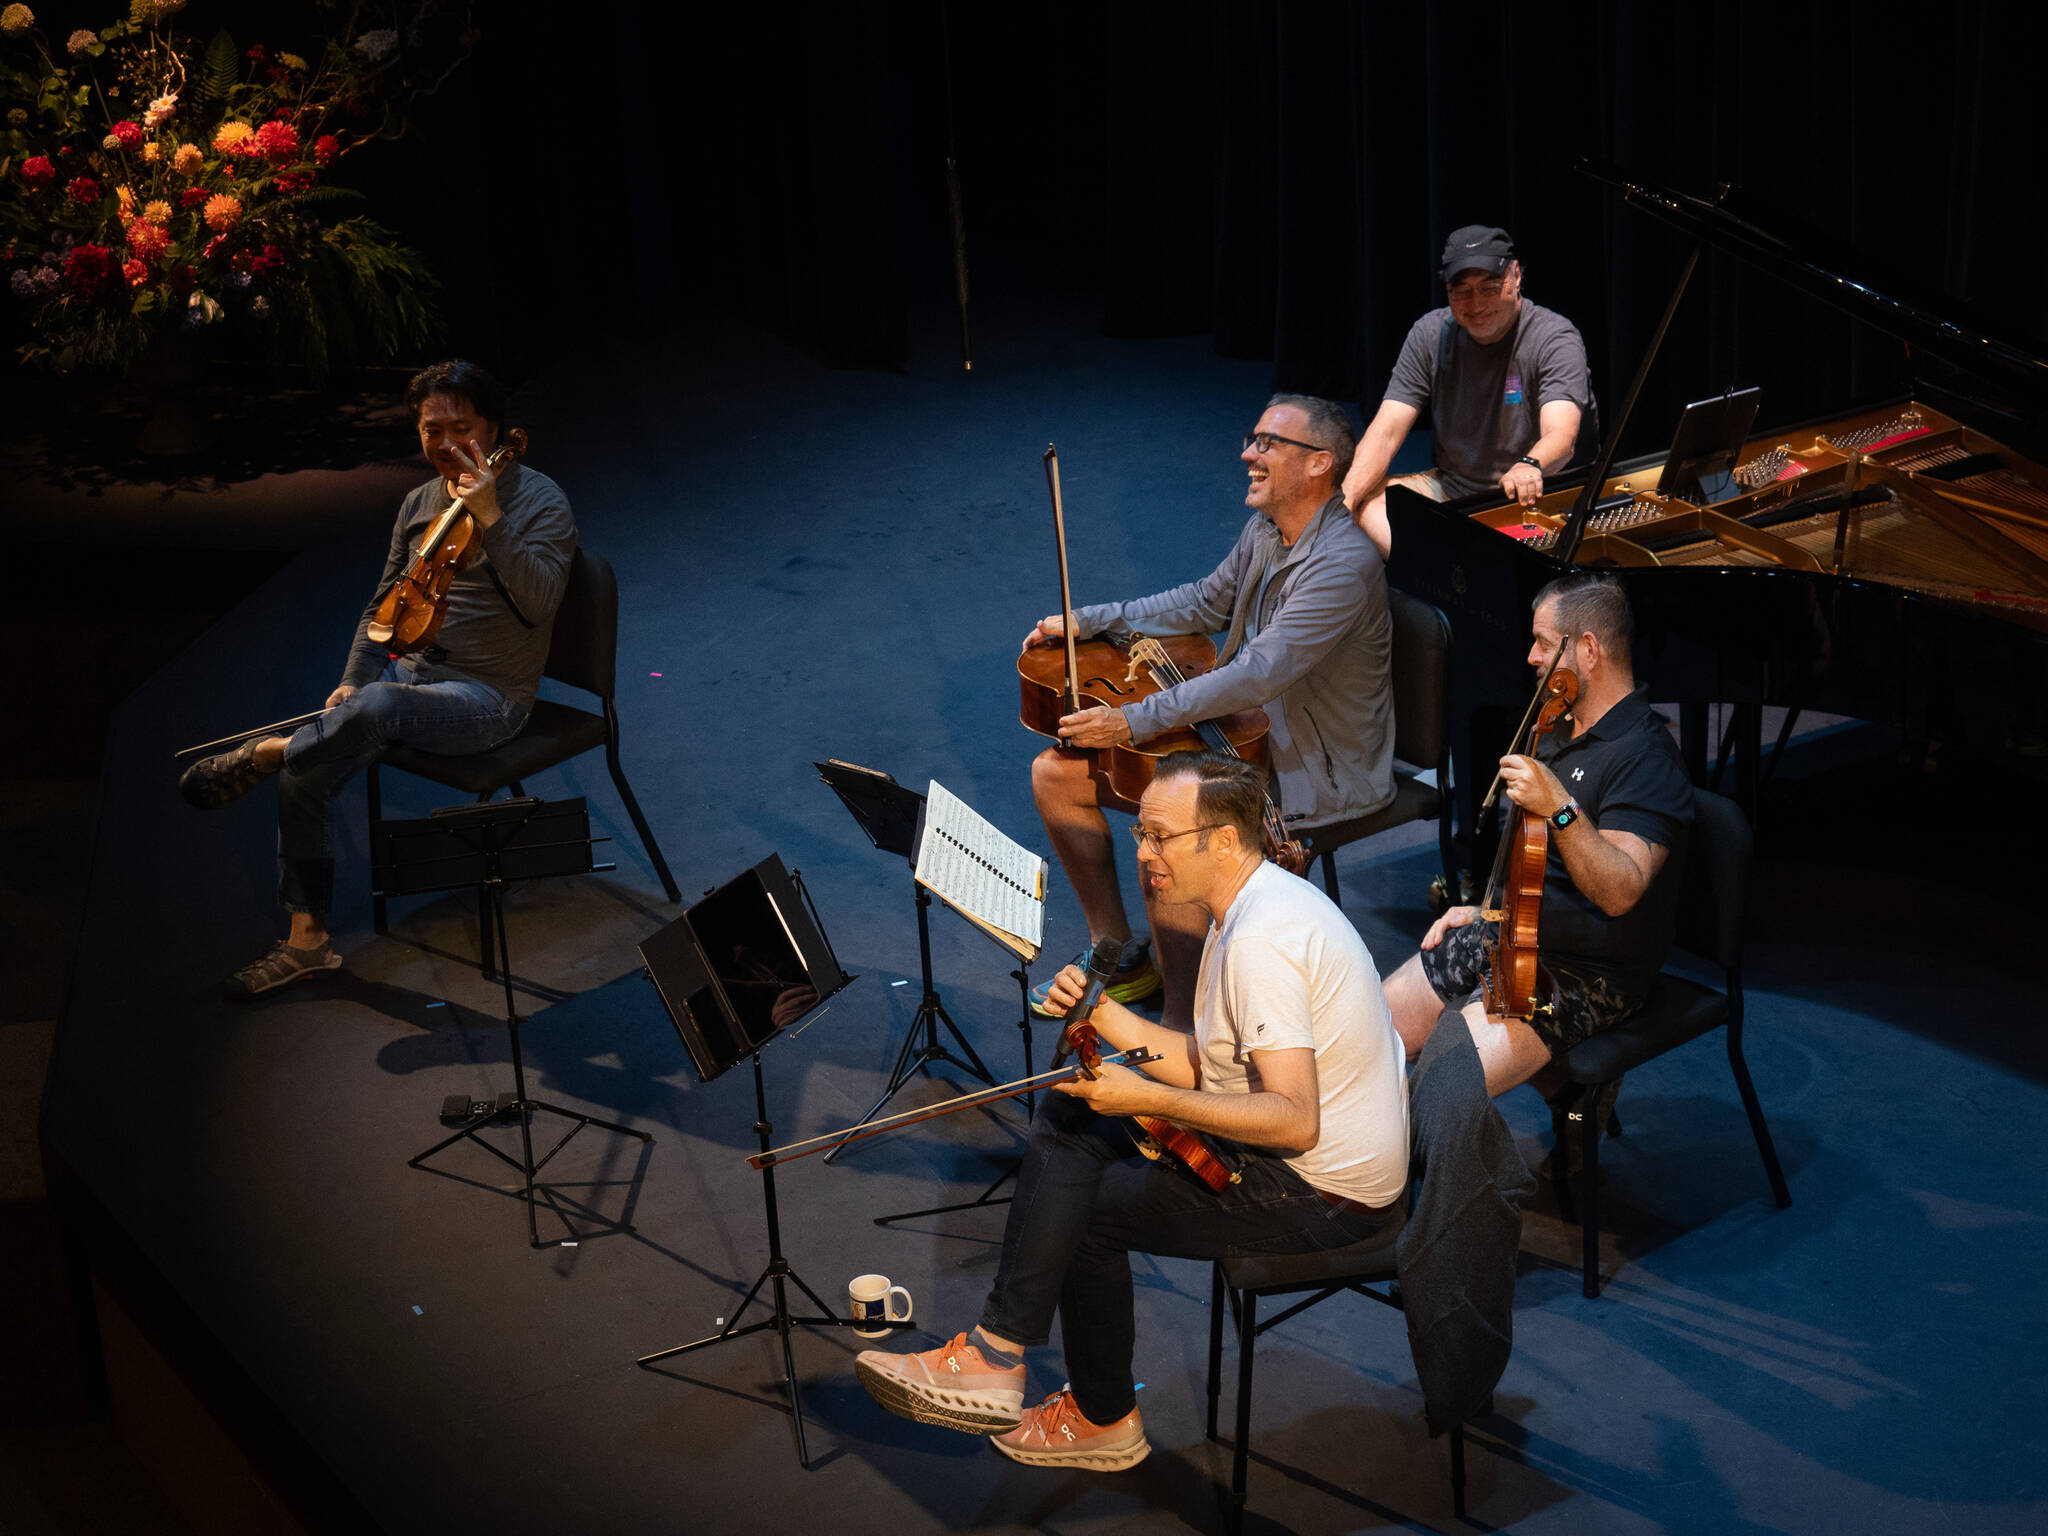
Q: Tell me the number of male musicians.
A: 5